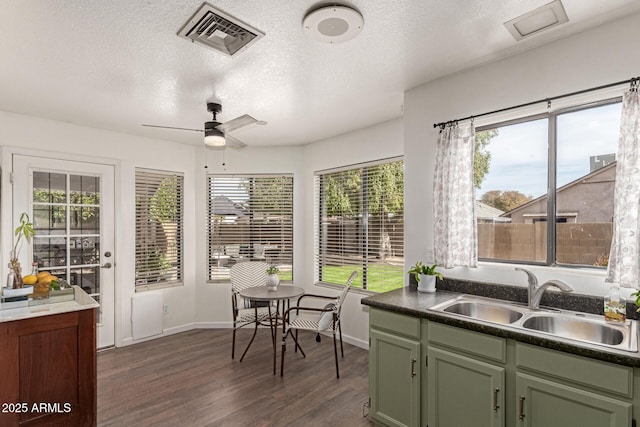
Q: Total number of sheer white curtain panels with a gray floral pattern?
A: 2